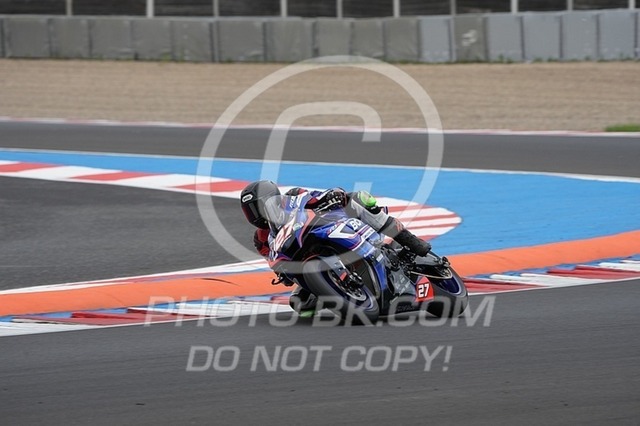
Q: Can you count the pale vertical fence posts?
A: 10